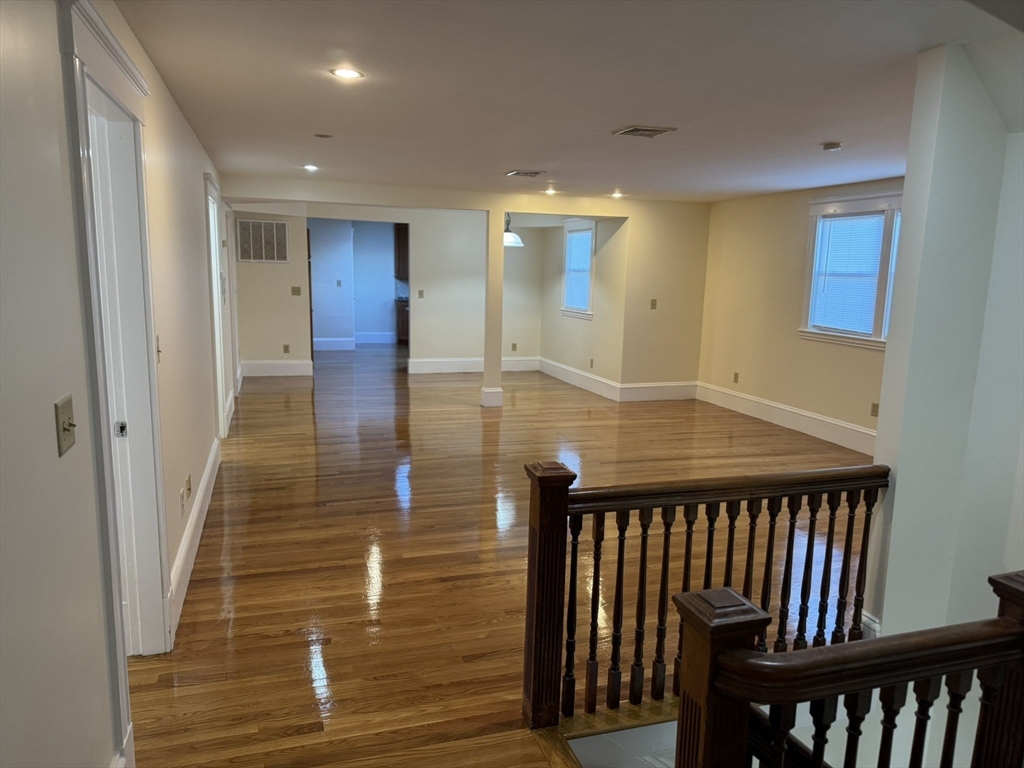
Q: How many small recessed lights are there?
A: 4